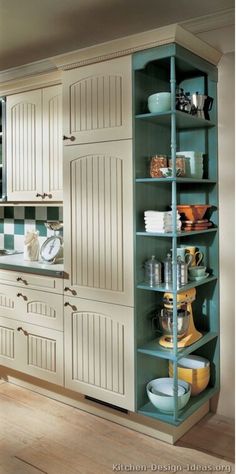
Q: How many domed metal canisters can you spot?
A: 3